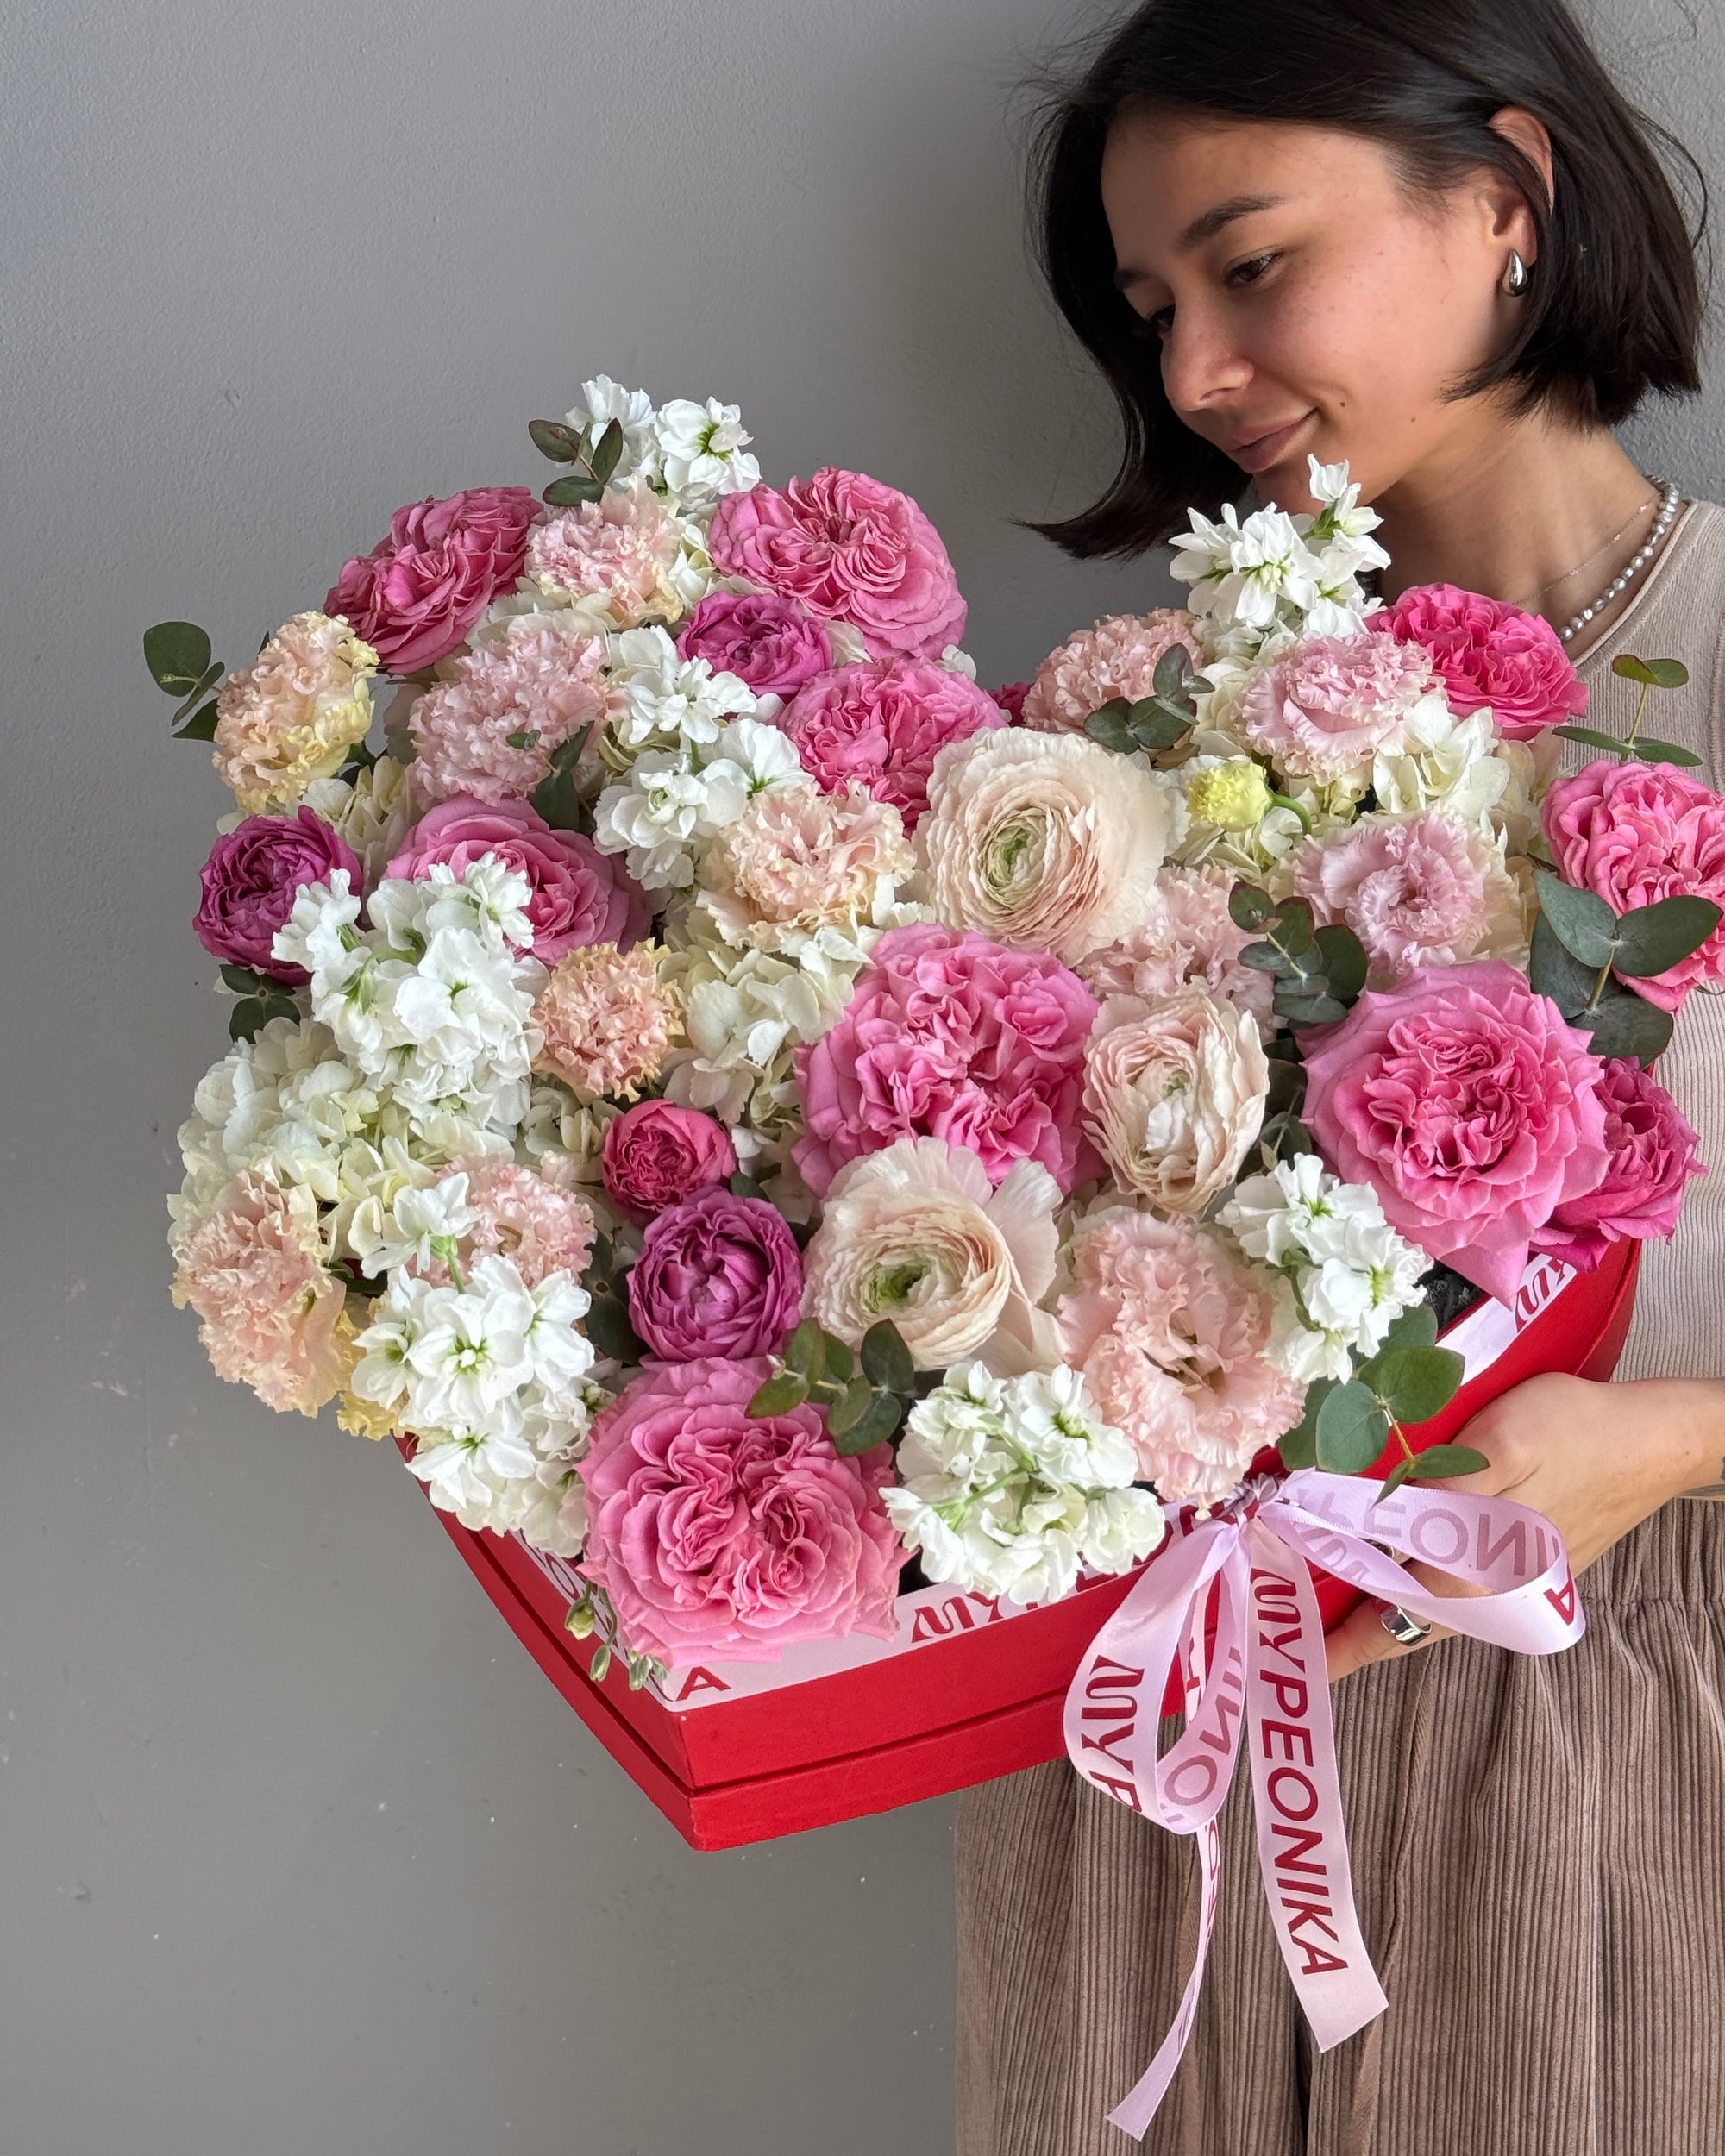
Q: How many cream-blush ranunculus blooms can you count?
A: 3